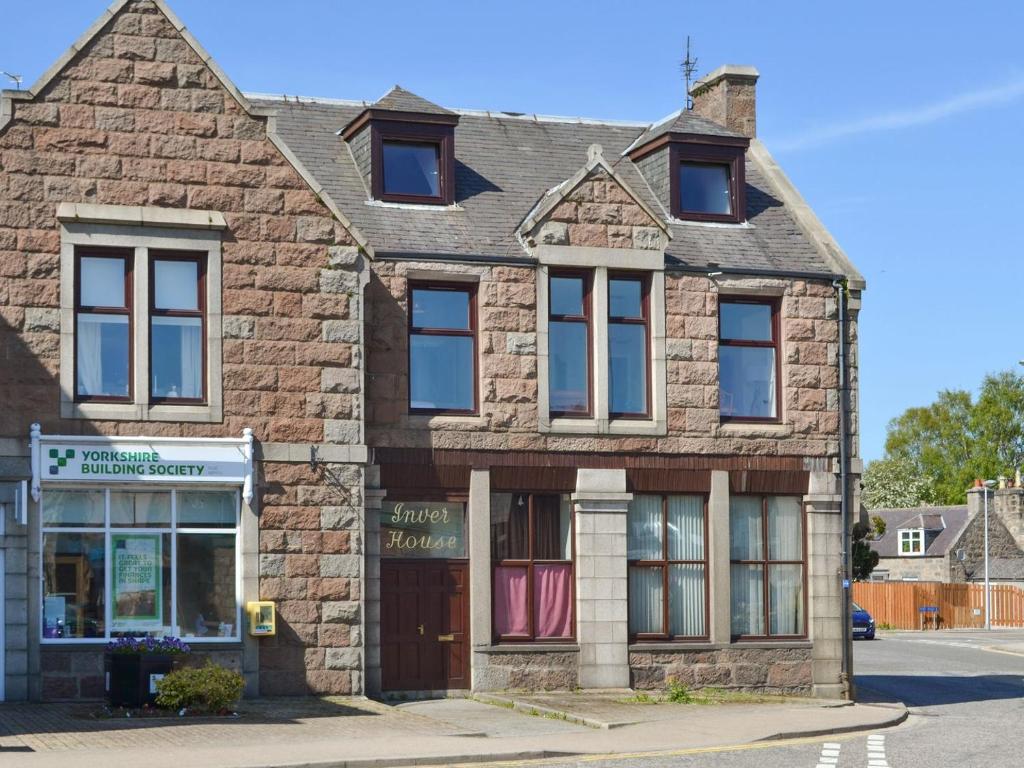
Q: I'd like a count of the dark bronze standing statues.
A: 0